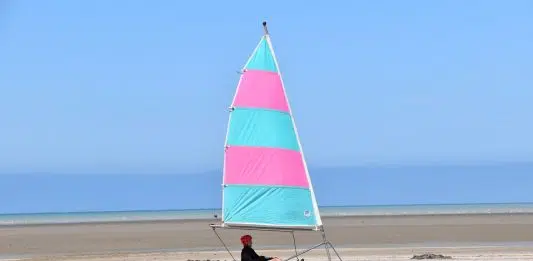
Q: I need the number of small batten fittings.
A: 4